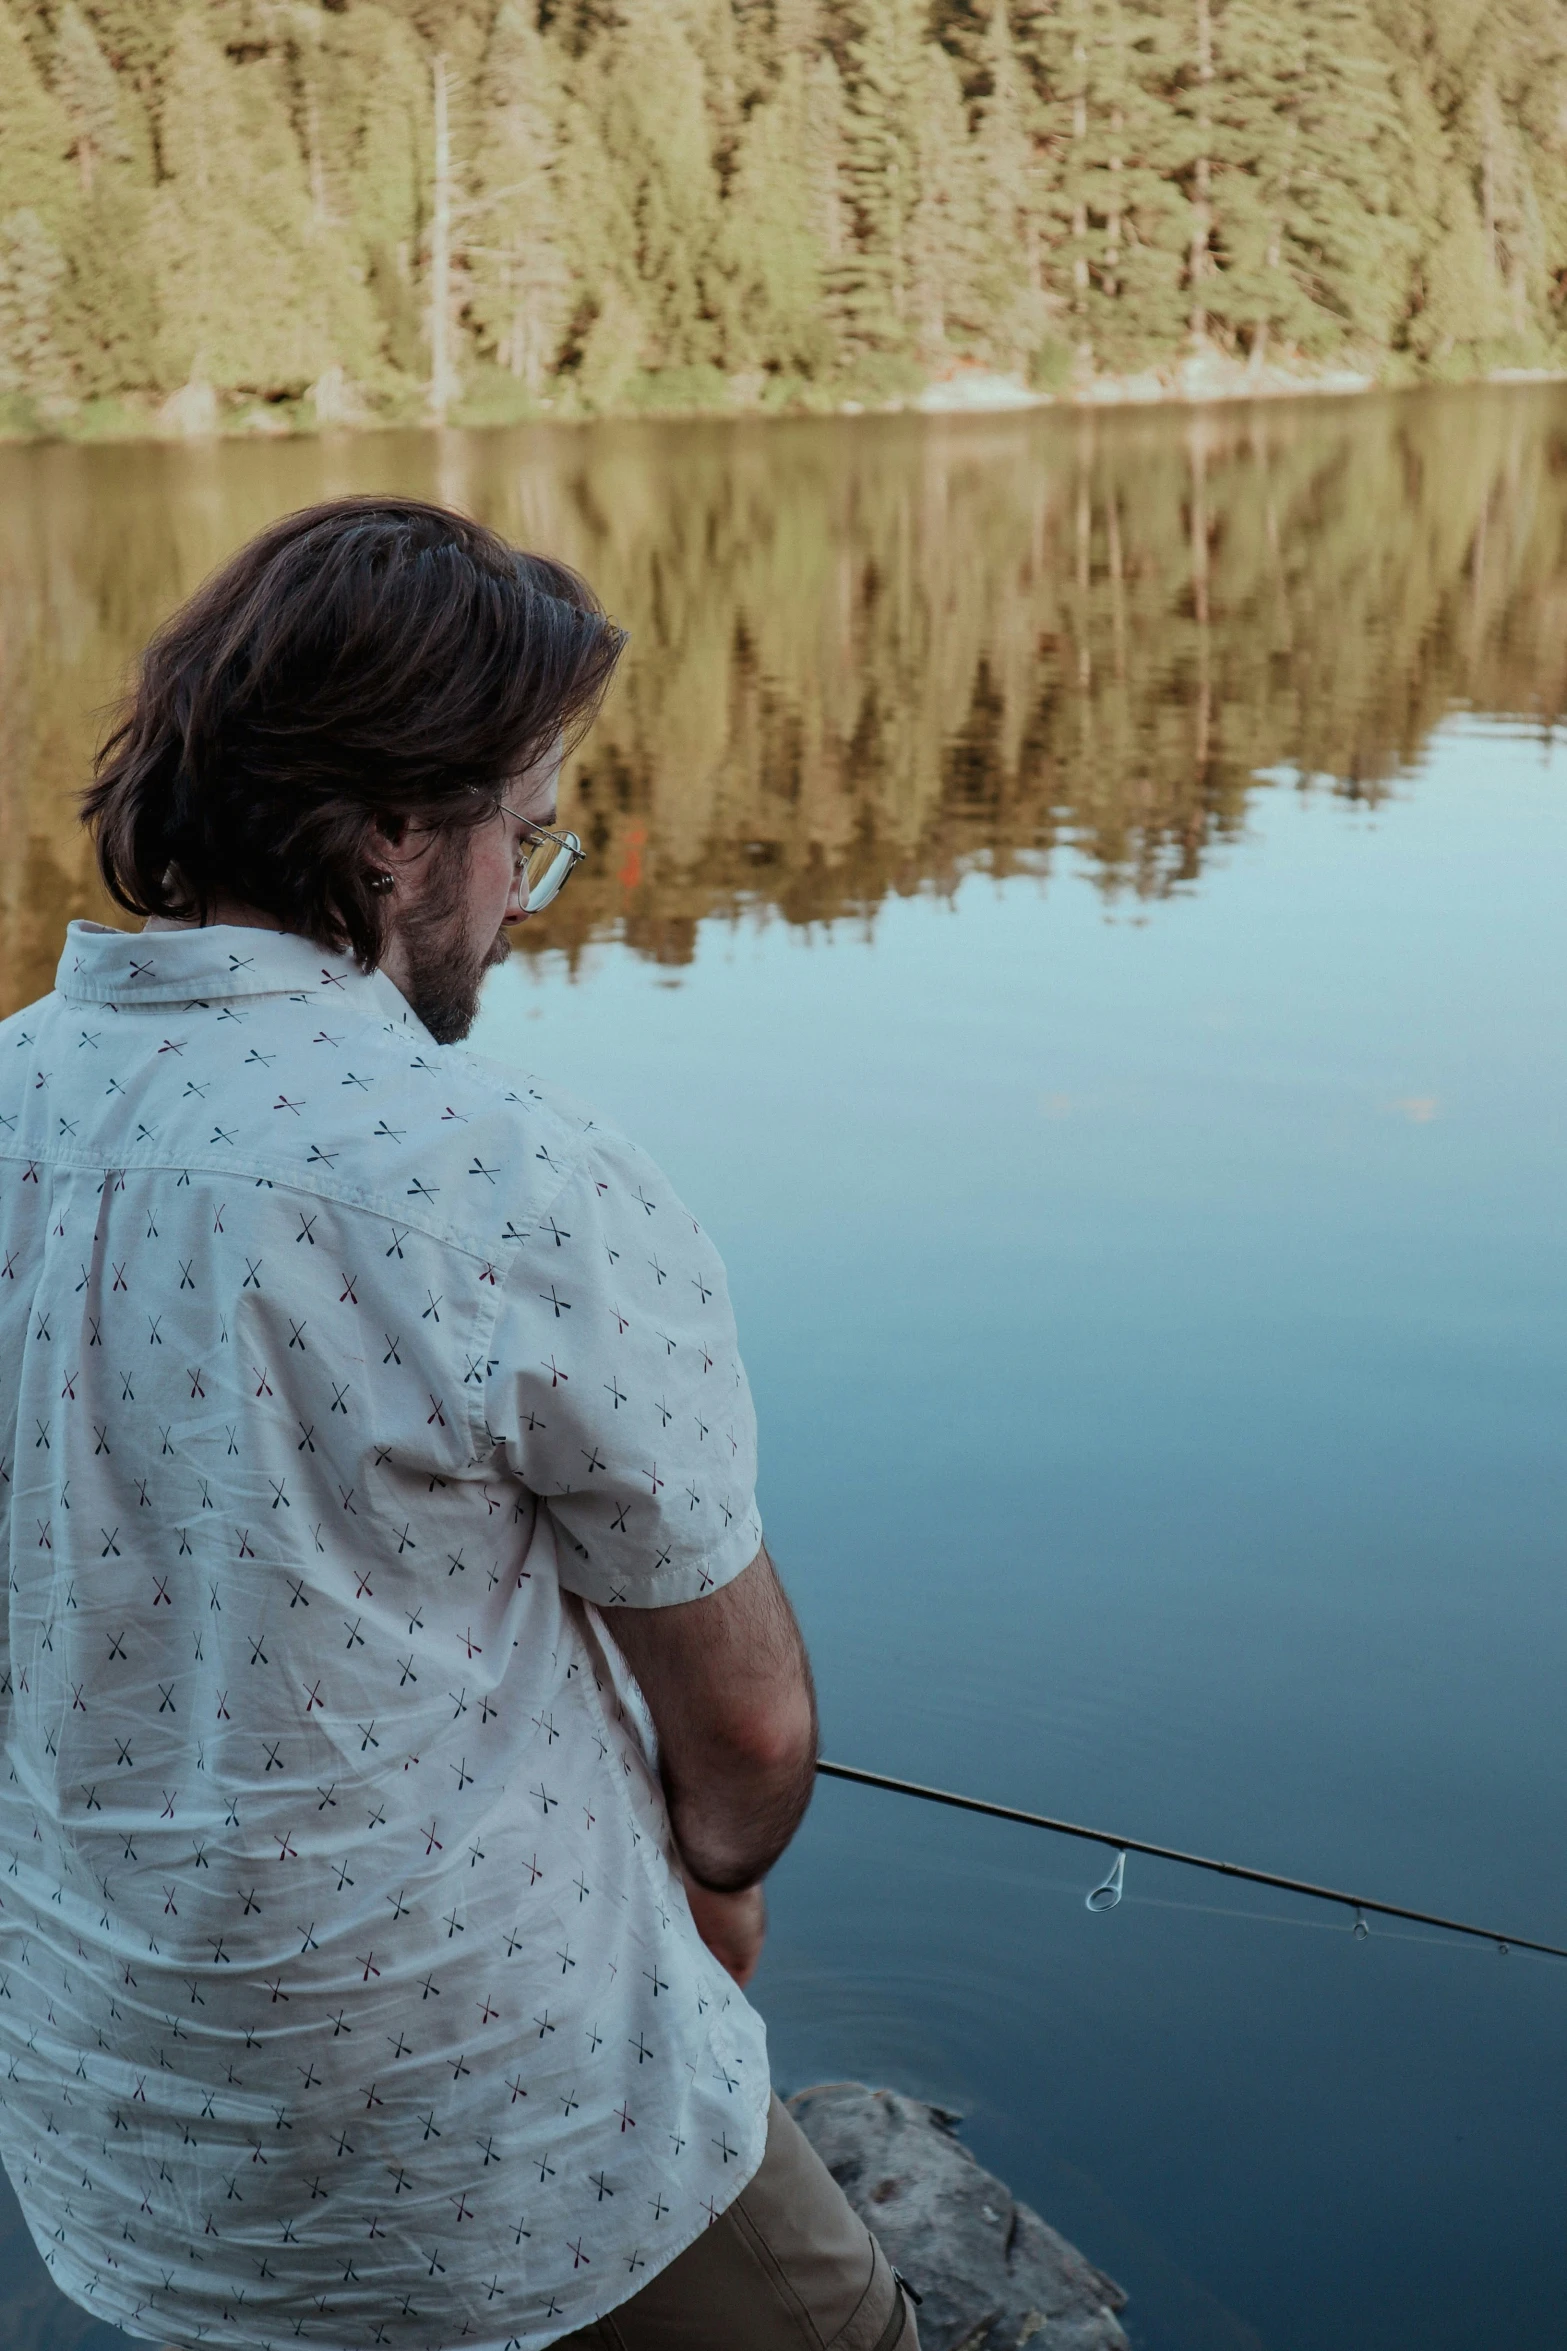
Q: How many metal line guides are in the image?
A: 3